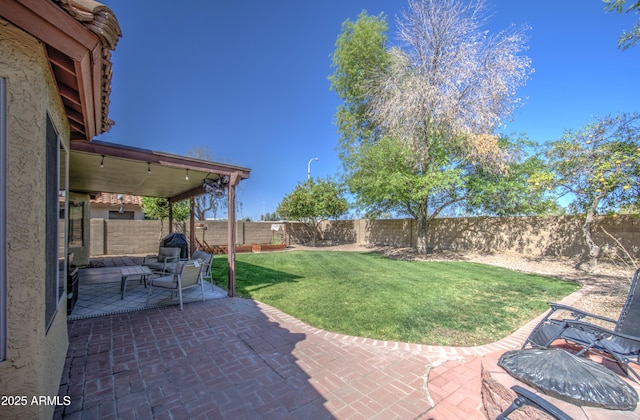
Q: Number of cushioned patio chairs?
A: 3